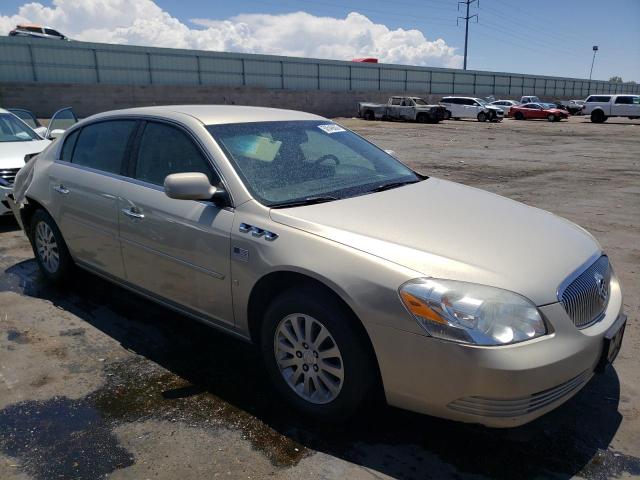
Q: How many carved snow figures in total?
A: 0